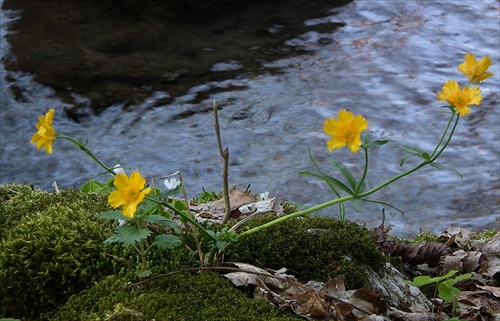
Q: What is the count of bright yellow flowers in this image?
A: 5